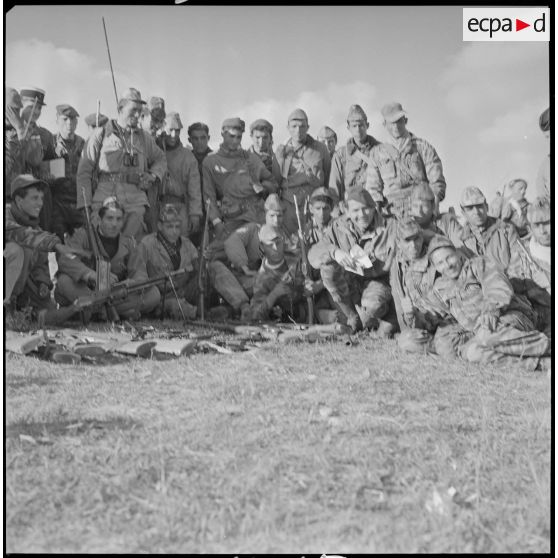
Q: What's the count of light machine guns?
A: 1